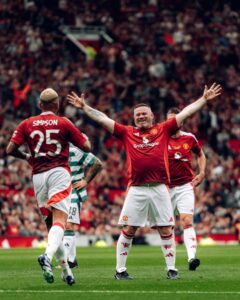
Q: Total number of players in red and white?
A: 3